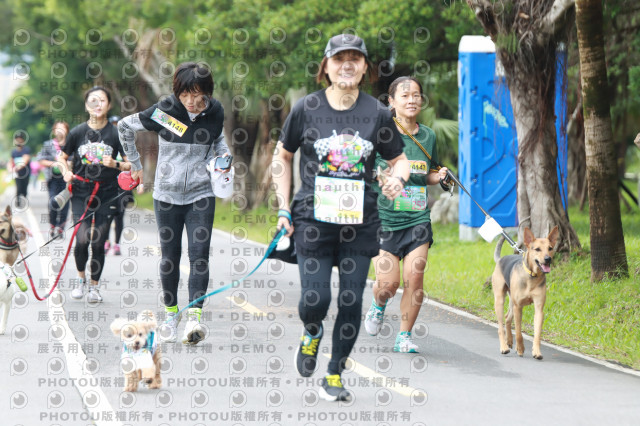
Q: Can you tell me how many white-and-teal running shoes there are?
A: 2